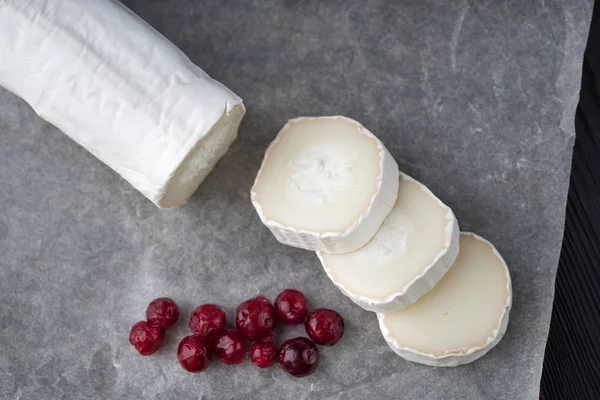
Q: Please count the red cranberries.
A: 10